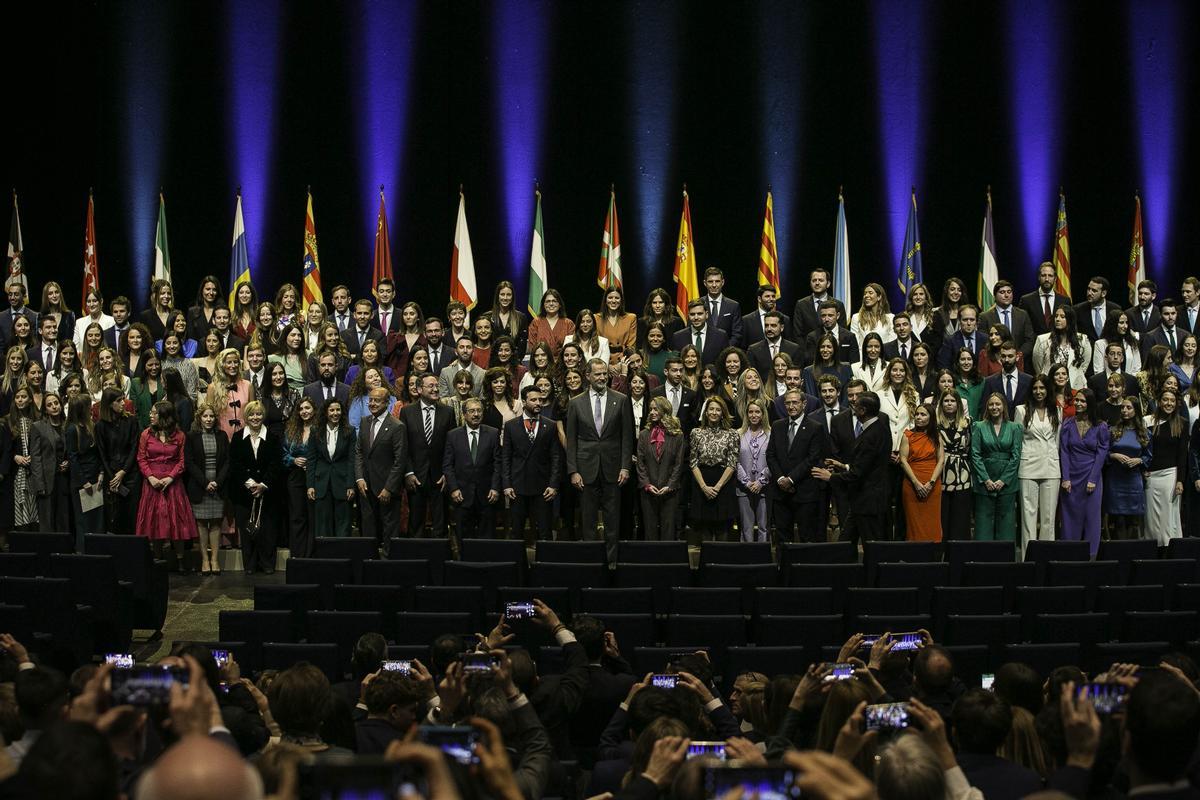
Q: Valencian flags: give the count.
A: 1